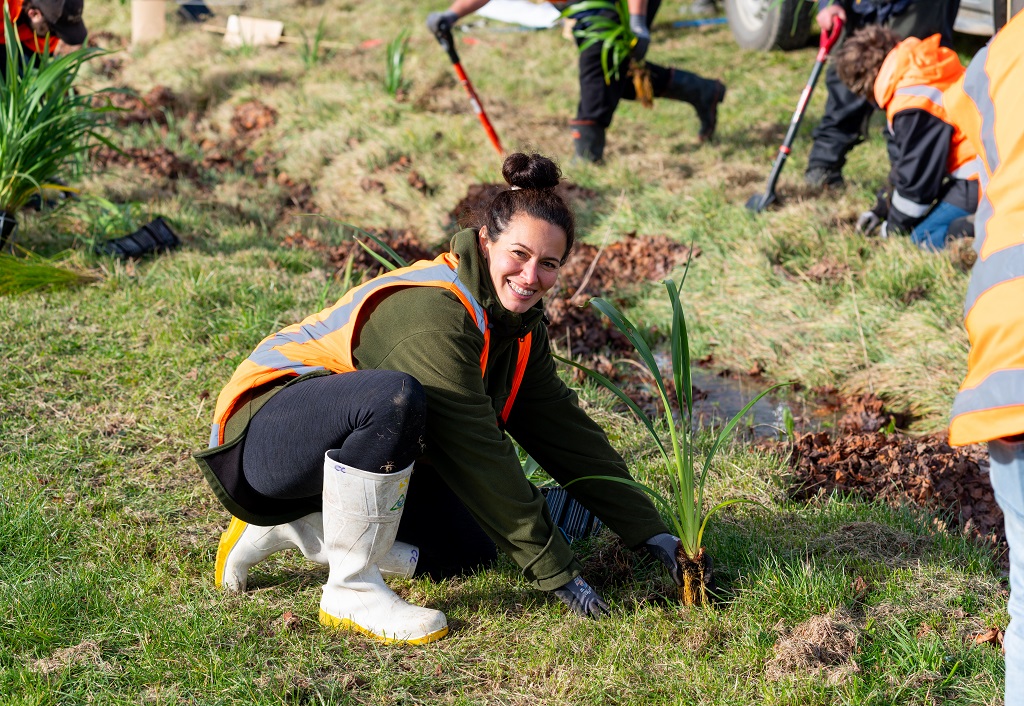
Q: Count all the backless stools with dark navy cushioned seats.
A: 0